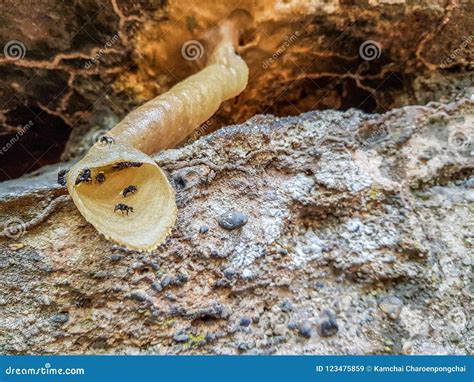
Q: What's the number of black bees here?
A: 6